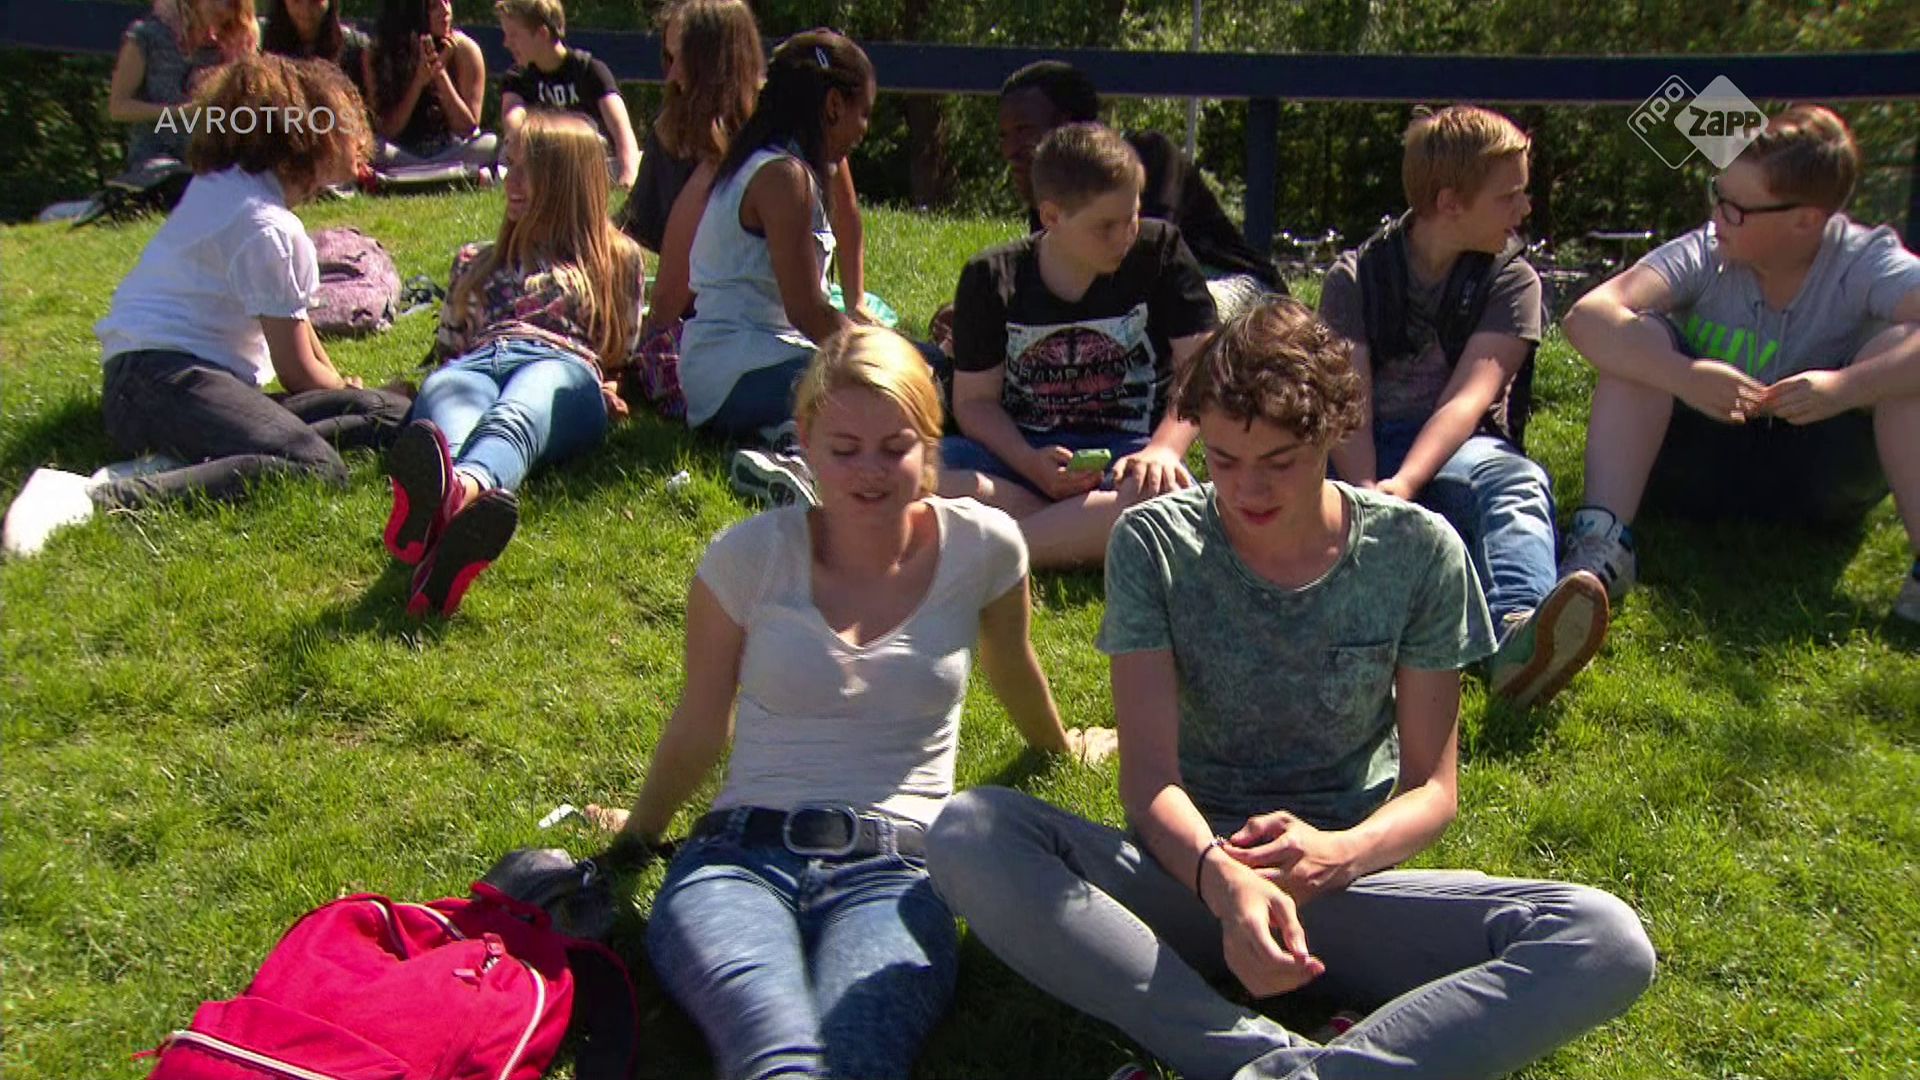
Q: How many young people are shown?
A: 14